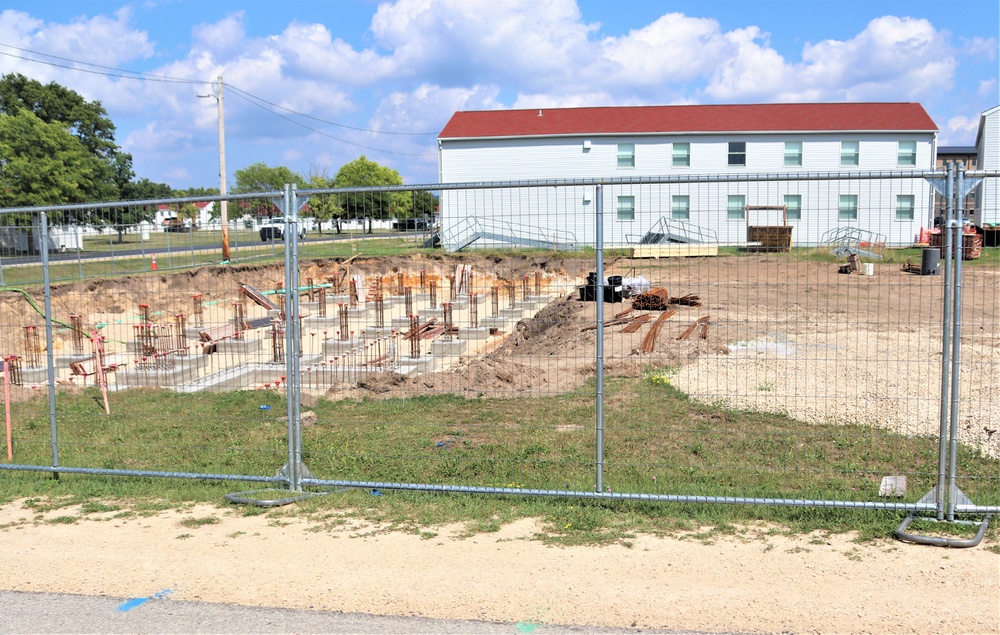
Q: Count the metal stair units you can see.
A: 3